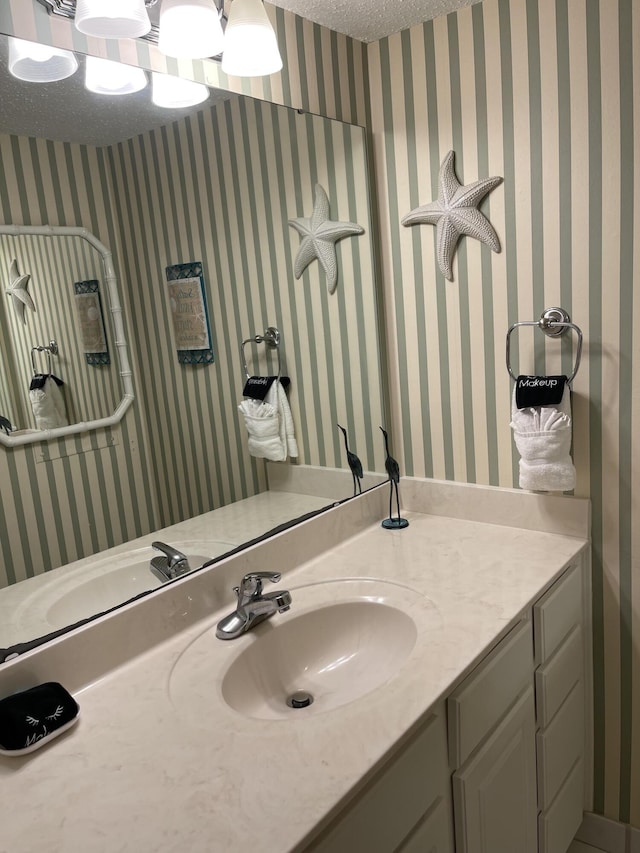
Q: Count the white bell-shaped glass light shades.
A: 3